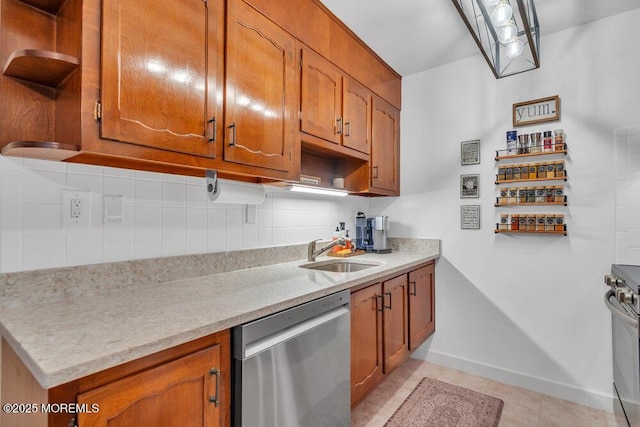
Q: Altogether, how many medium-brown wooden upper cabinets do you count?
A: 5